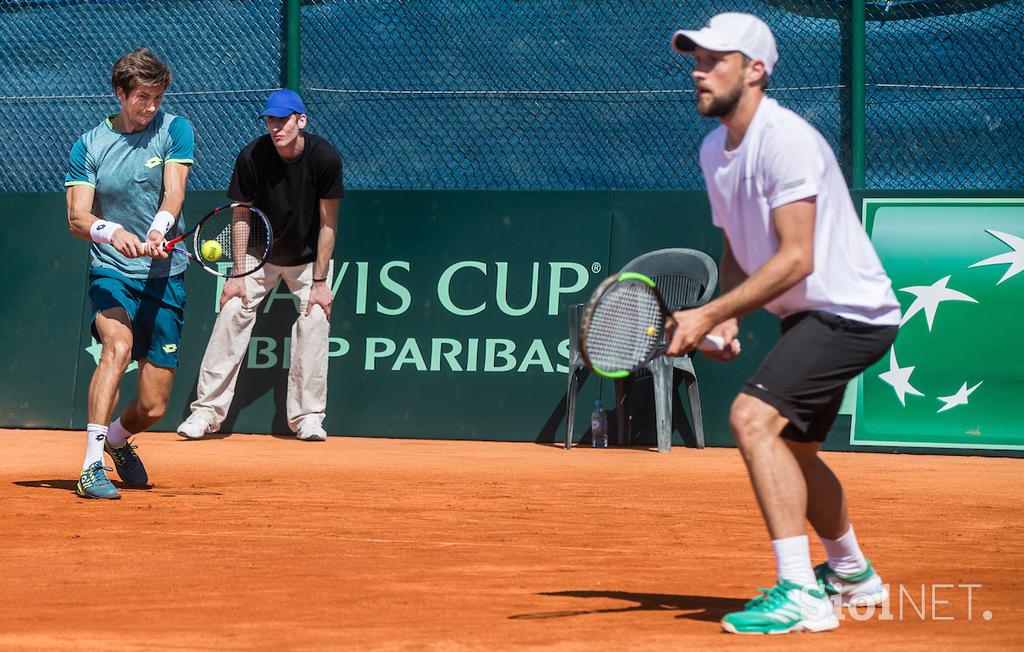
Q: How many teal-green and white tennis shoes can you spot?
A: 2